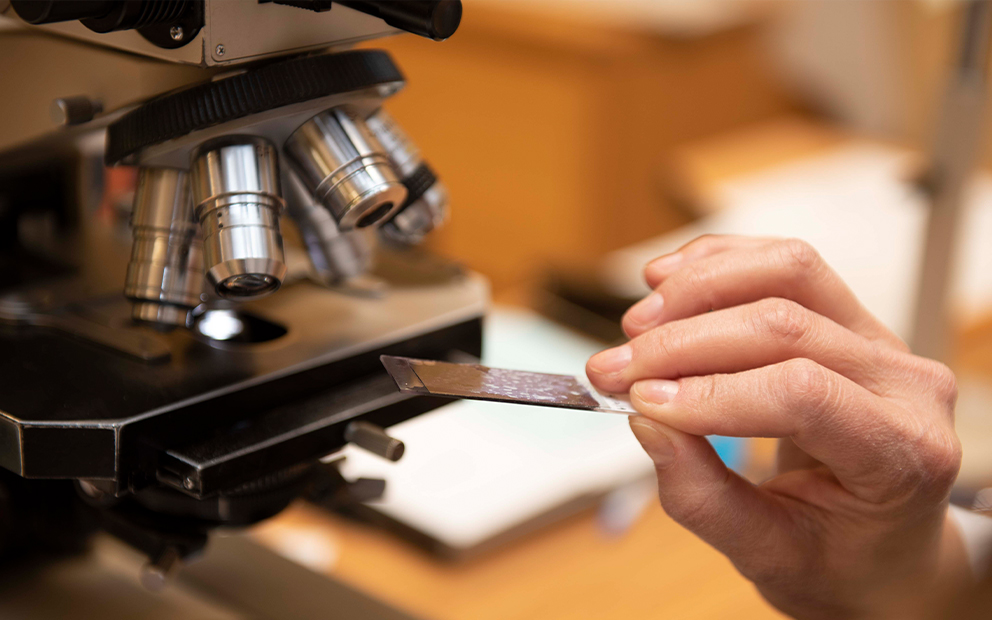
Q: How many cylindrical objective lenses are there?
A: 5